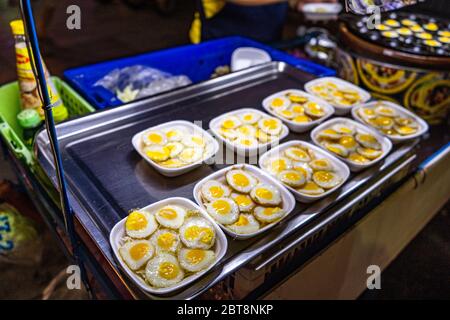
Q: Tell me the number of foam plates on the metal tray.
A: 9